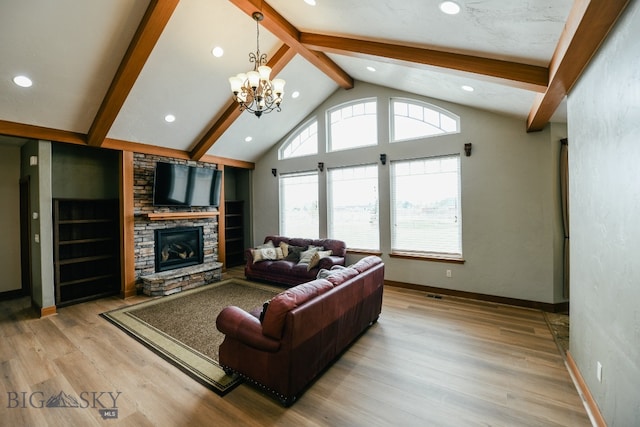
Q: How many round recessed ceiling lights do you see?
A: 9